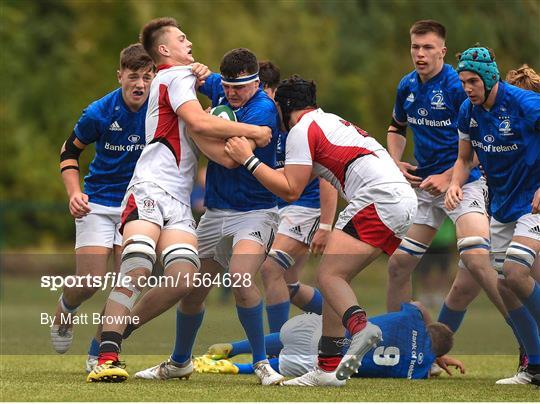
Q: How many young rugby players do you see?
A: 9